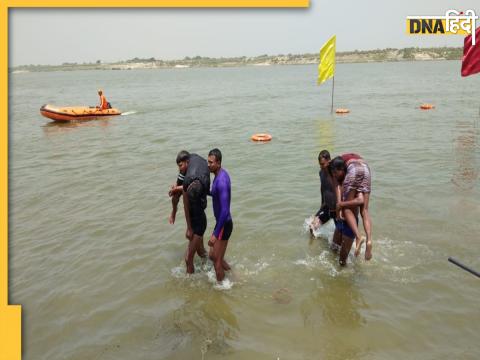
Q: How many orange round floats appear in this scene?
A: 3